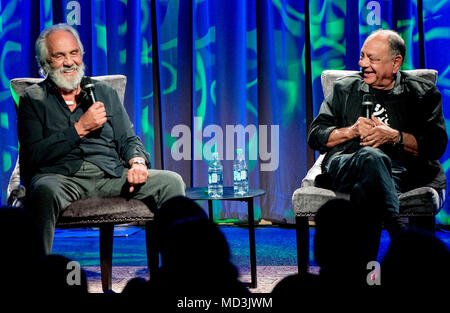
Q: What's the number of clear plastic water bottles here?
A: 2